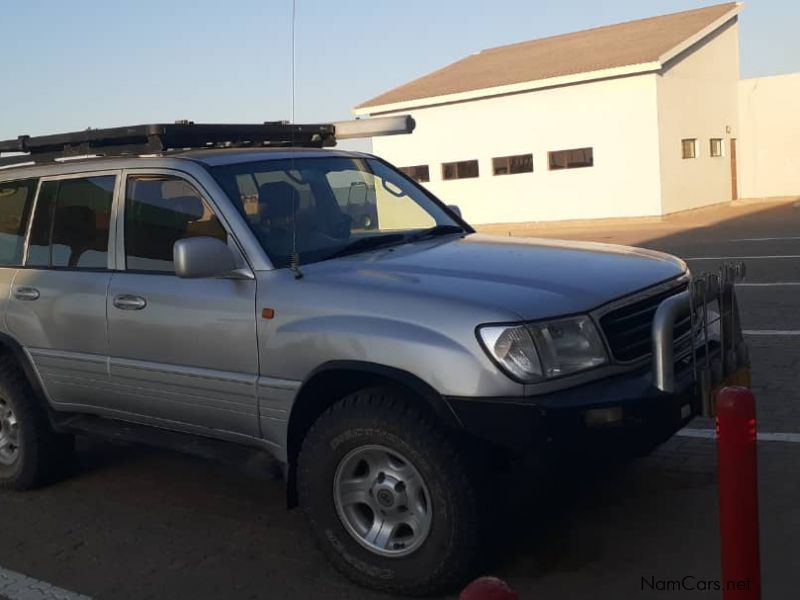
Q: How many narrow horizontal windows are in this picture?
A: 4